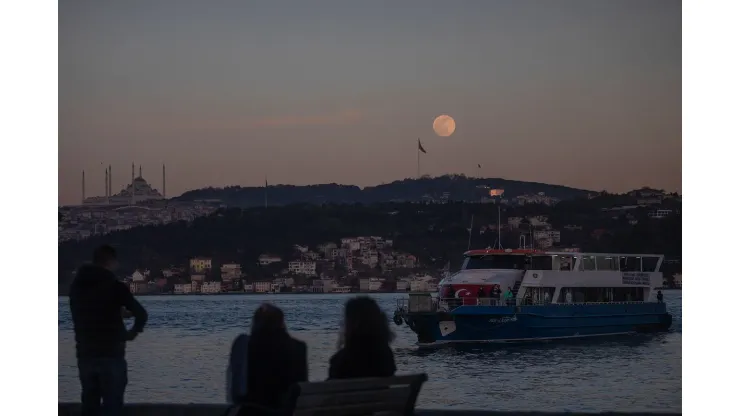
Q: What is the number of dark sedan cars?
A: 0